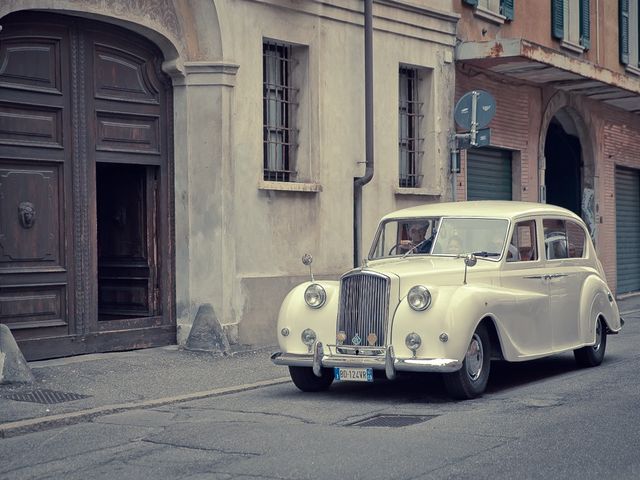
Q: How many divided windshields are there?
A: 1